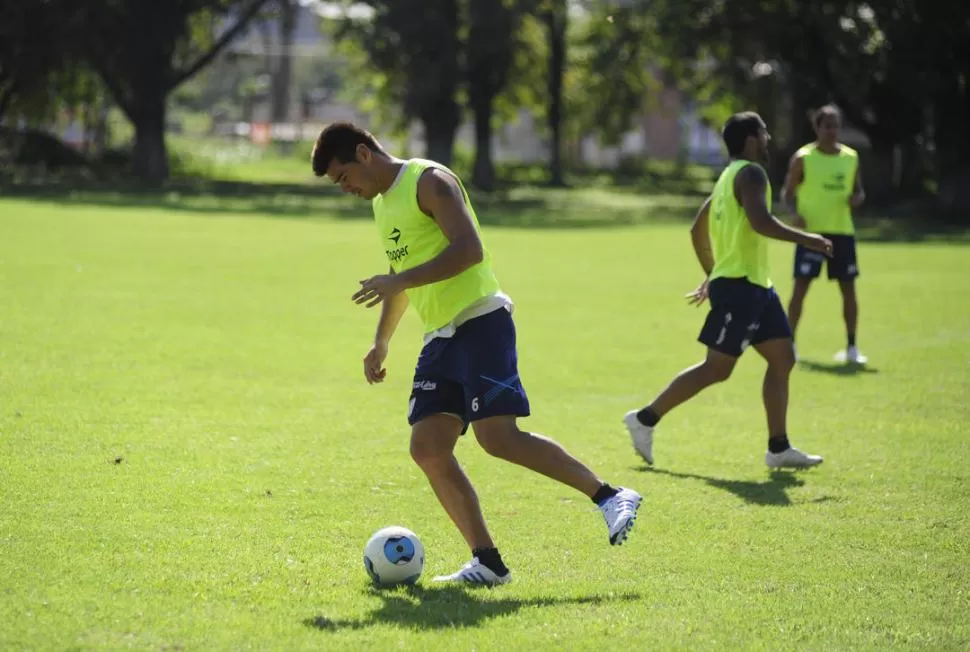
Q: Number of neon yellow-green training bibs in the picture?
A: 3